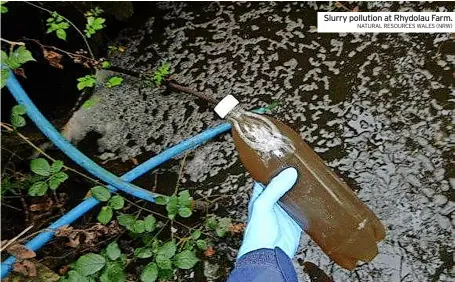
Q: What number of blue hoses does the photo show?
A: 2